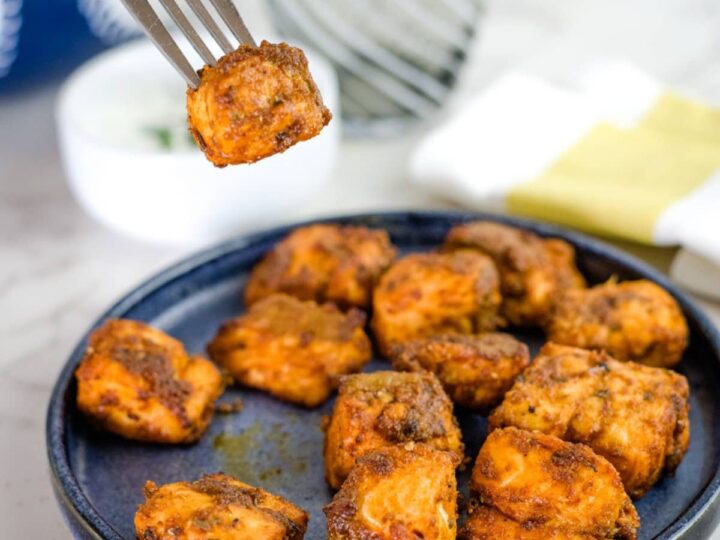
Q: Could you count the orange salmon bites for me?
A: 13